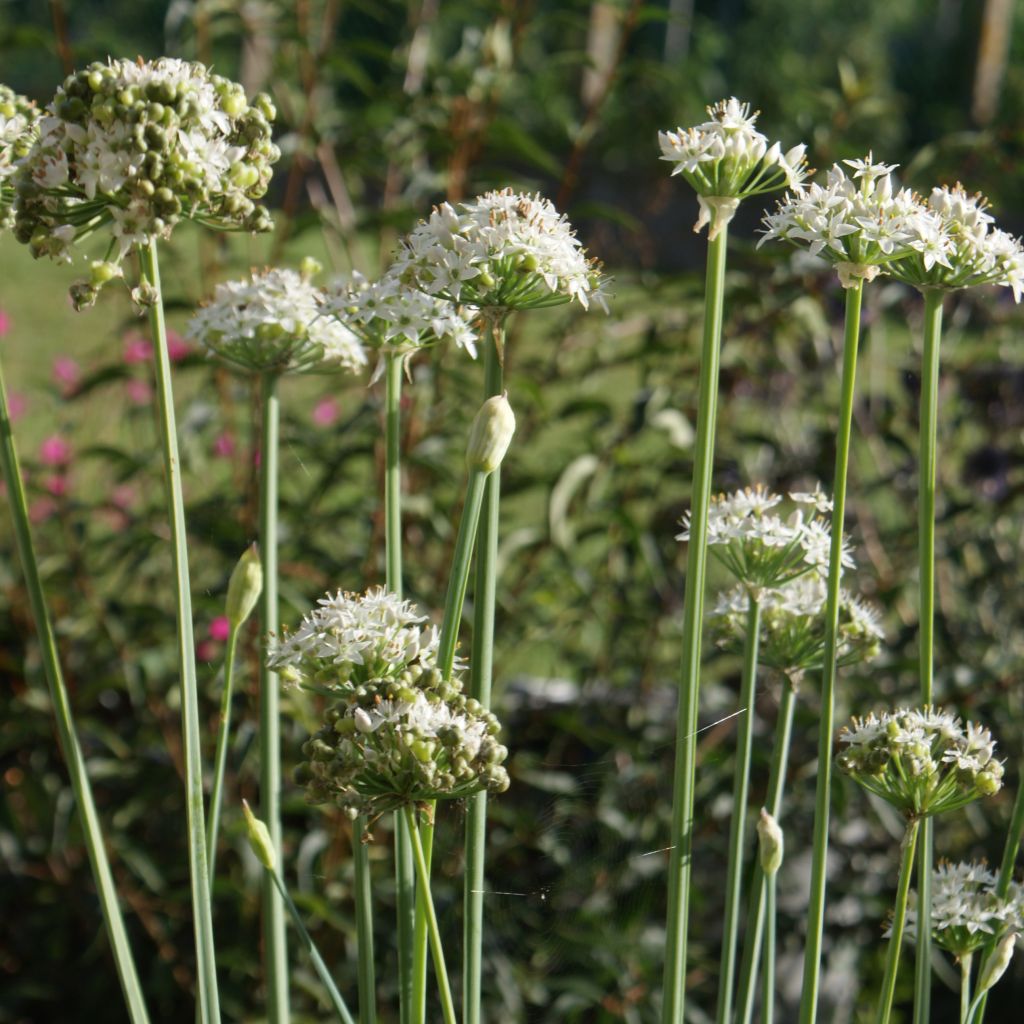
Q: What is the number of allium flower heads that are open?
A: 14